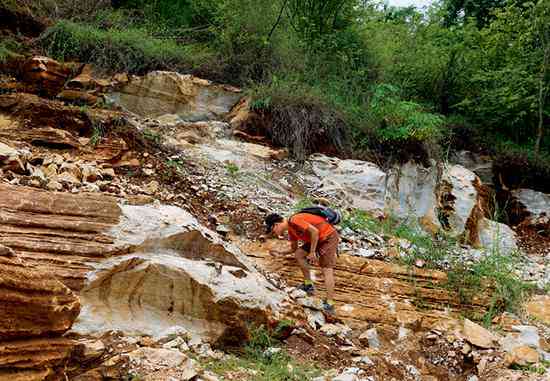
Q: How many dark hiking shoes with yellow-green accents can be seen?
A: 2